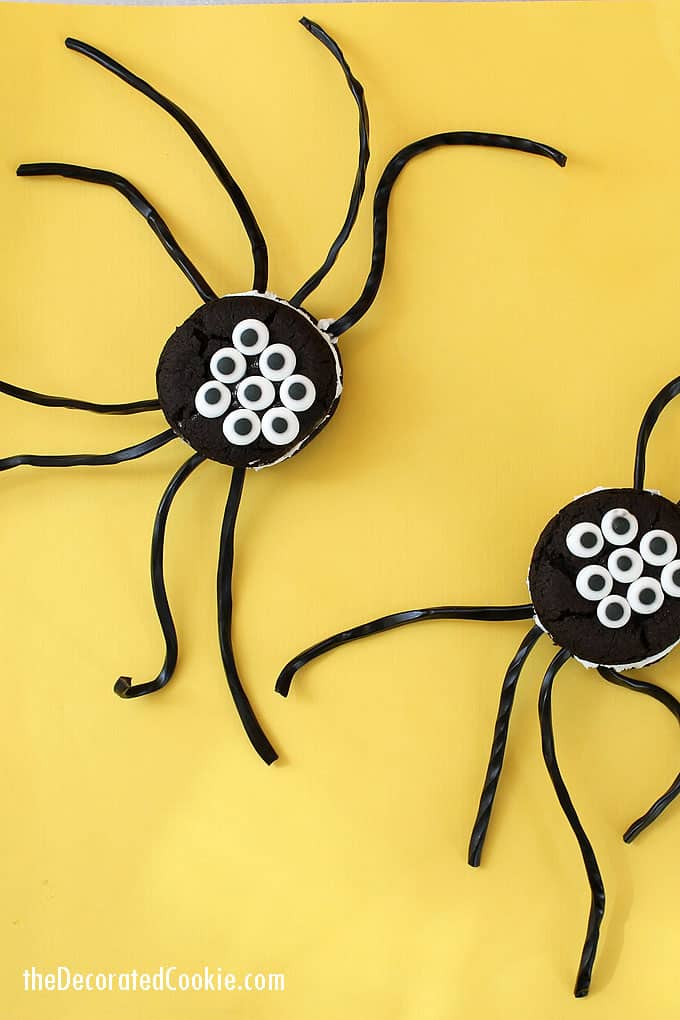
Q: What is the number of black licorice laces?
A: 13